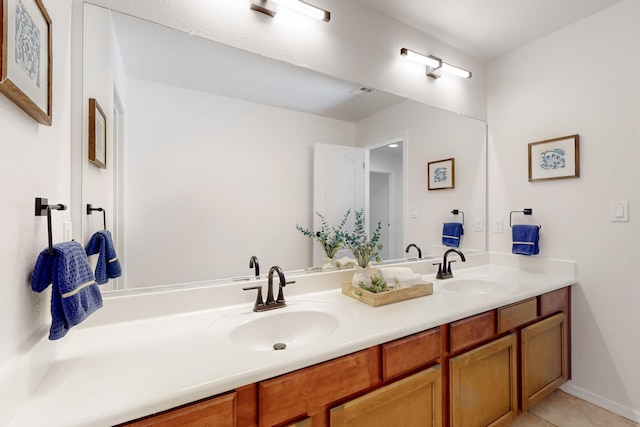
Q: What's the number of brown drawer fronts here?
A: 6